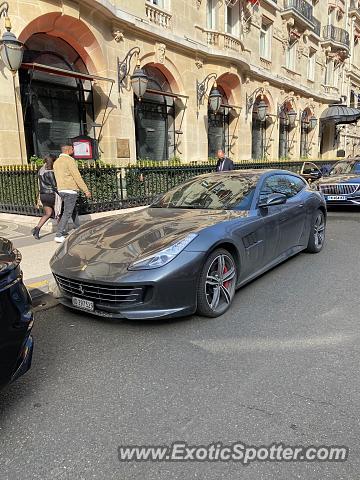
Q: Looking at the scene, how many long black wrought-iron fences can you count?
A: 1